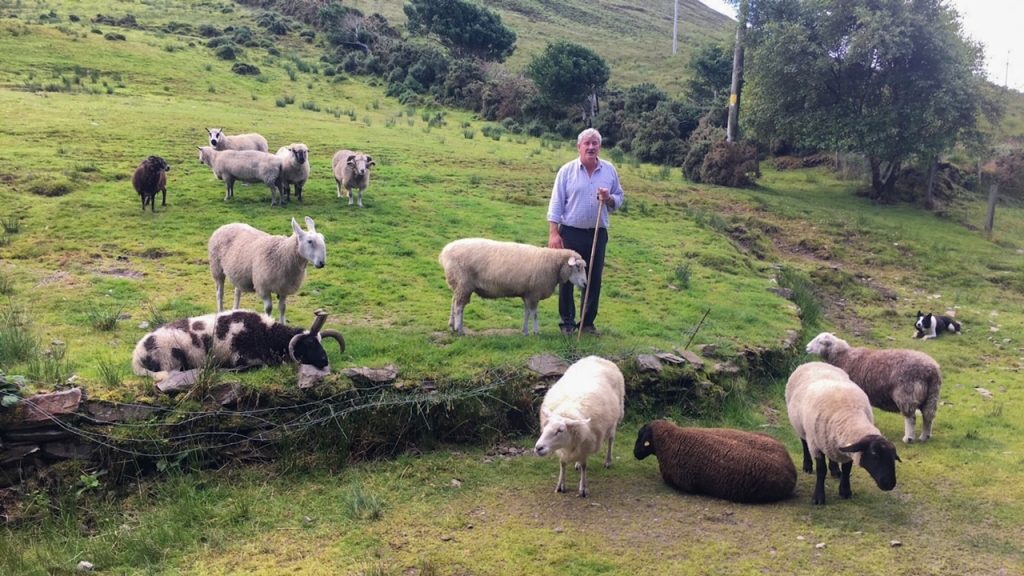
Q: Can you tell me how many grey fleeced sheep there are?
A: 1